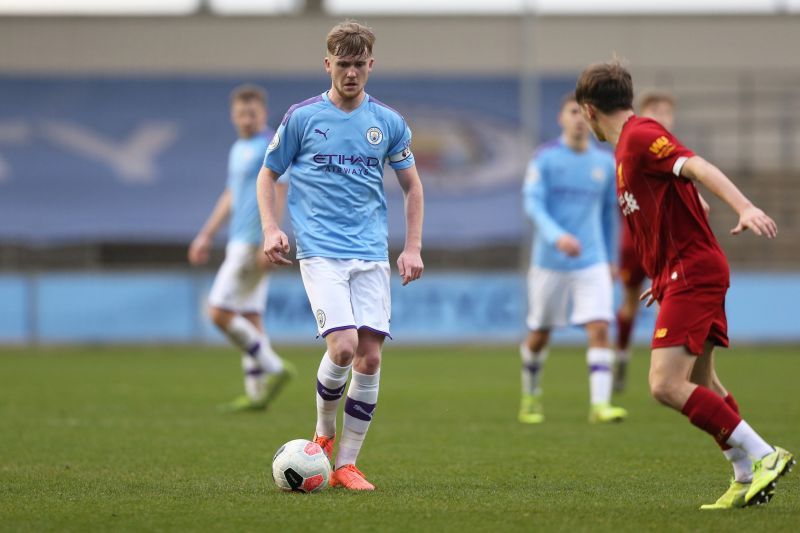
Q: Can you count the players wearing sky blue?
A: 3